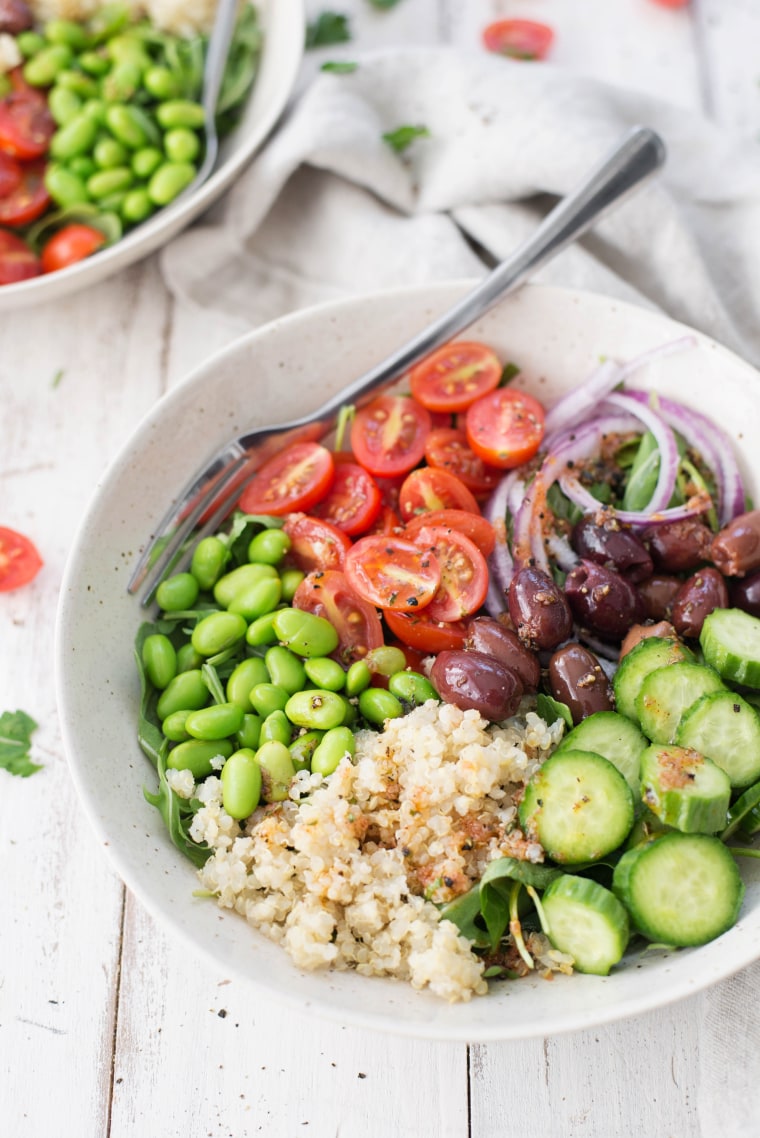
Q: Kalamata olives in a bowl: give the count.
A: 12